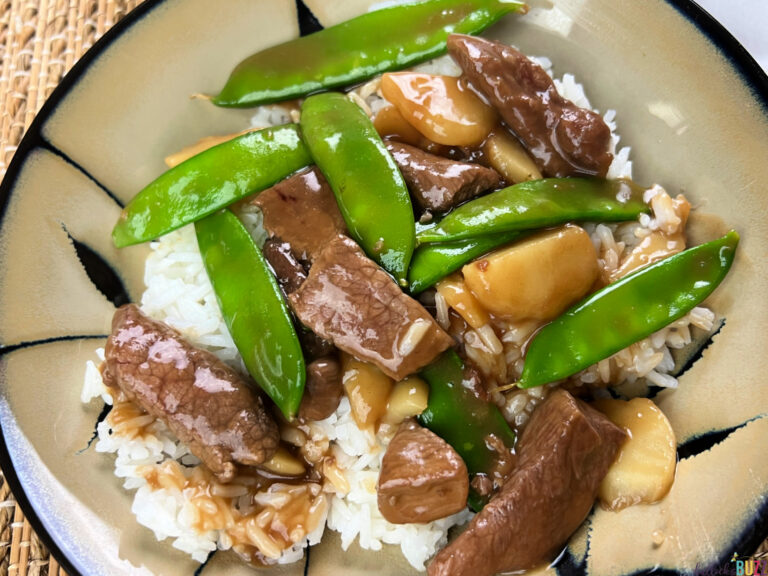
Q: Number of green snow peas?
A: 8